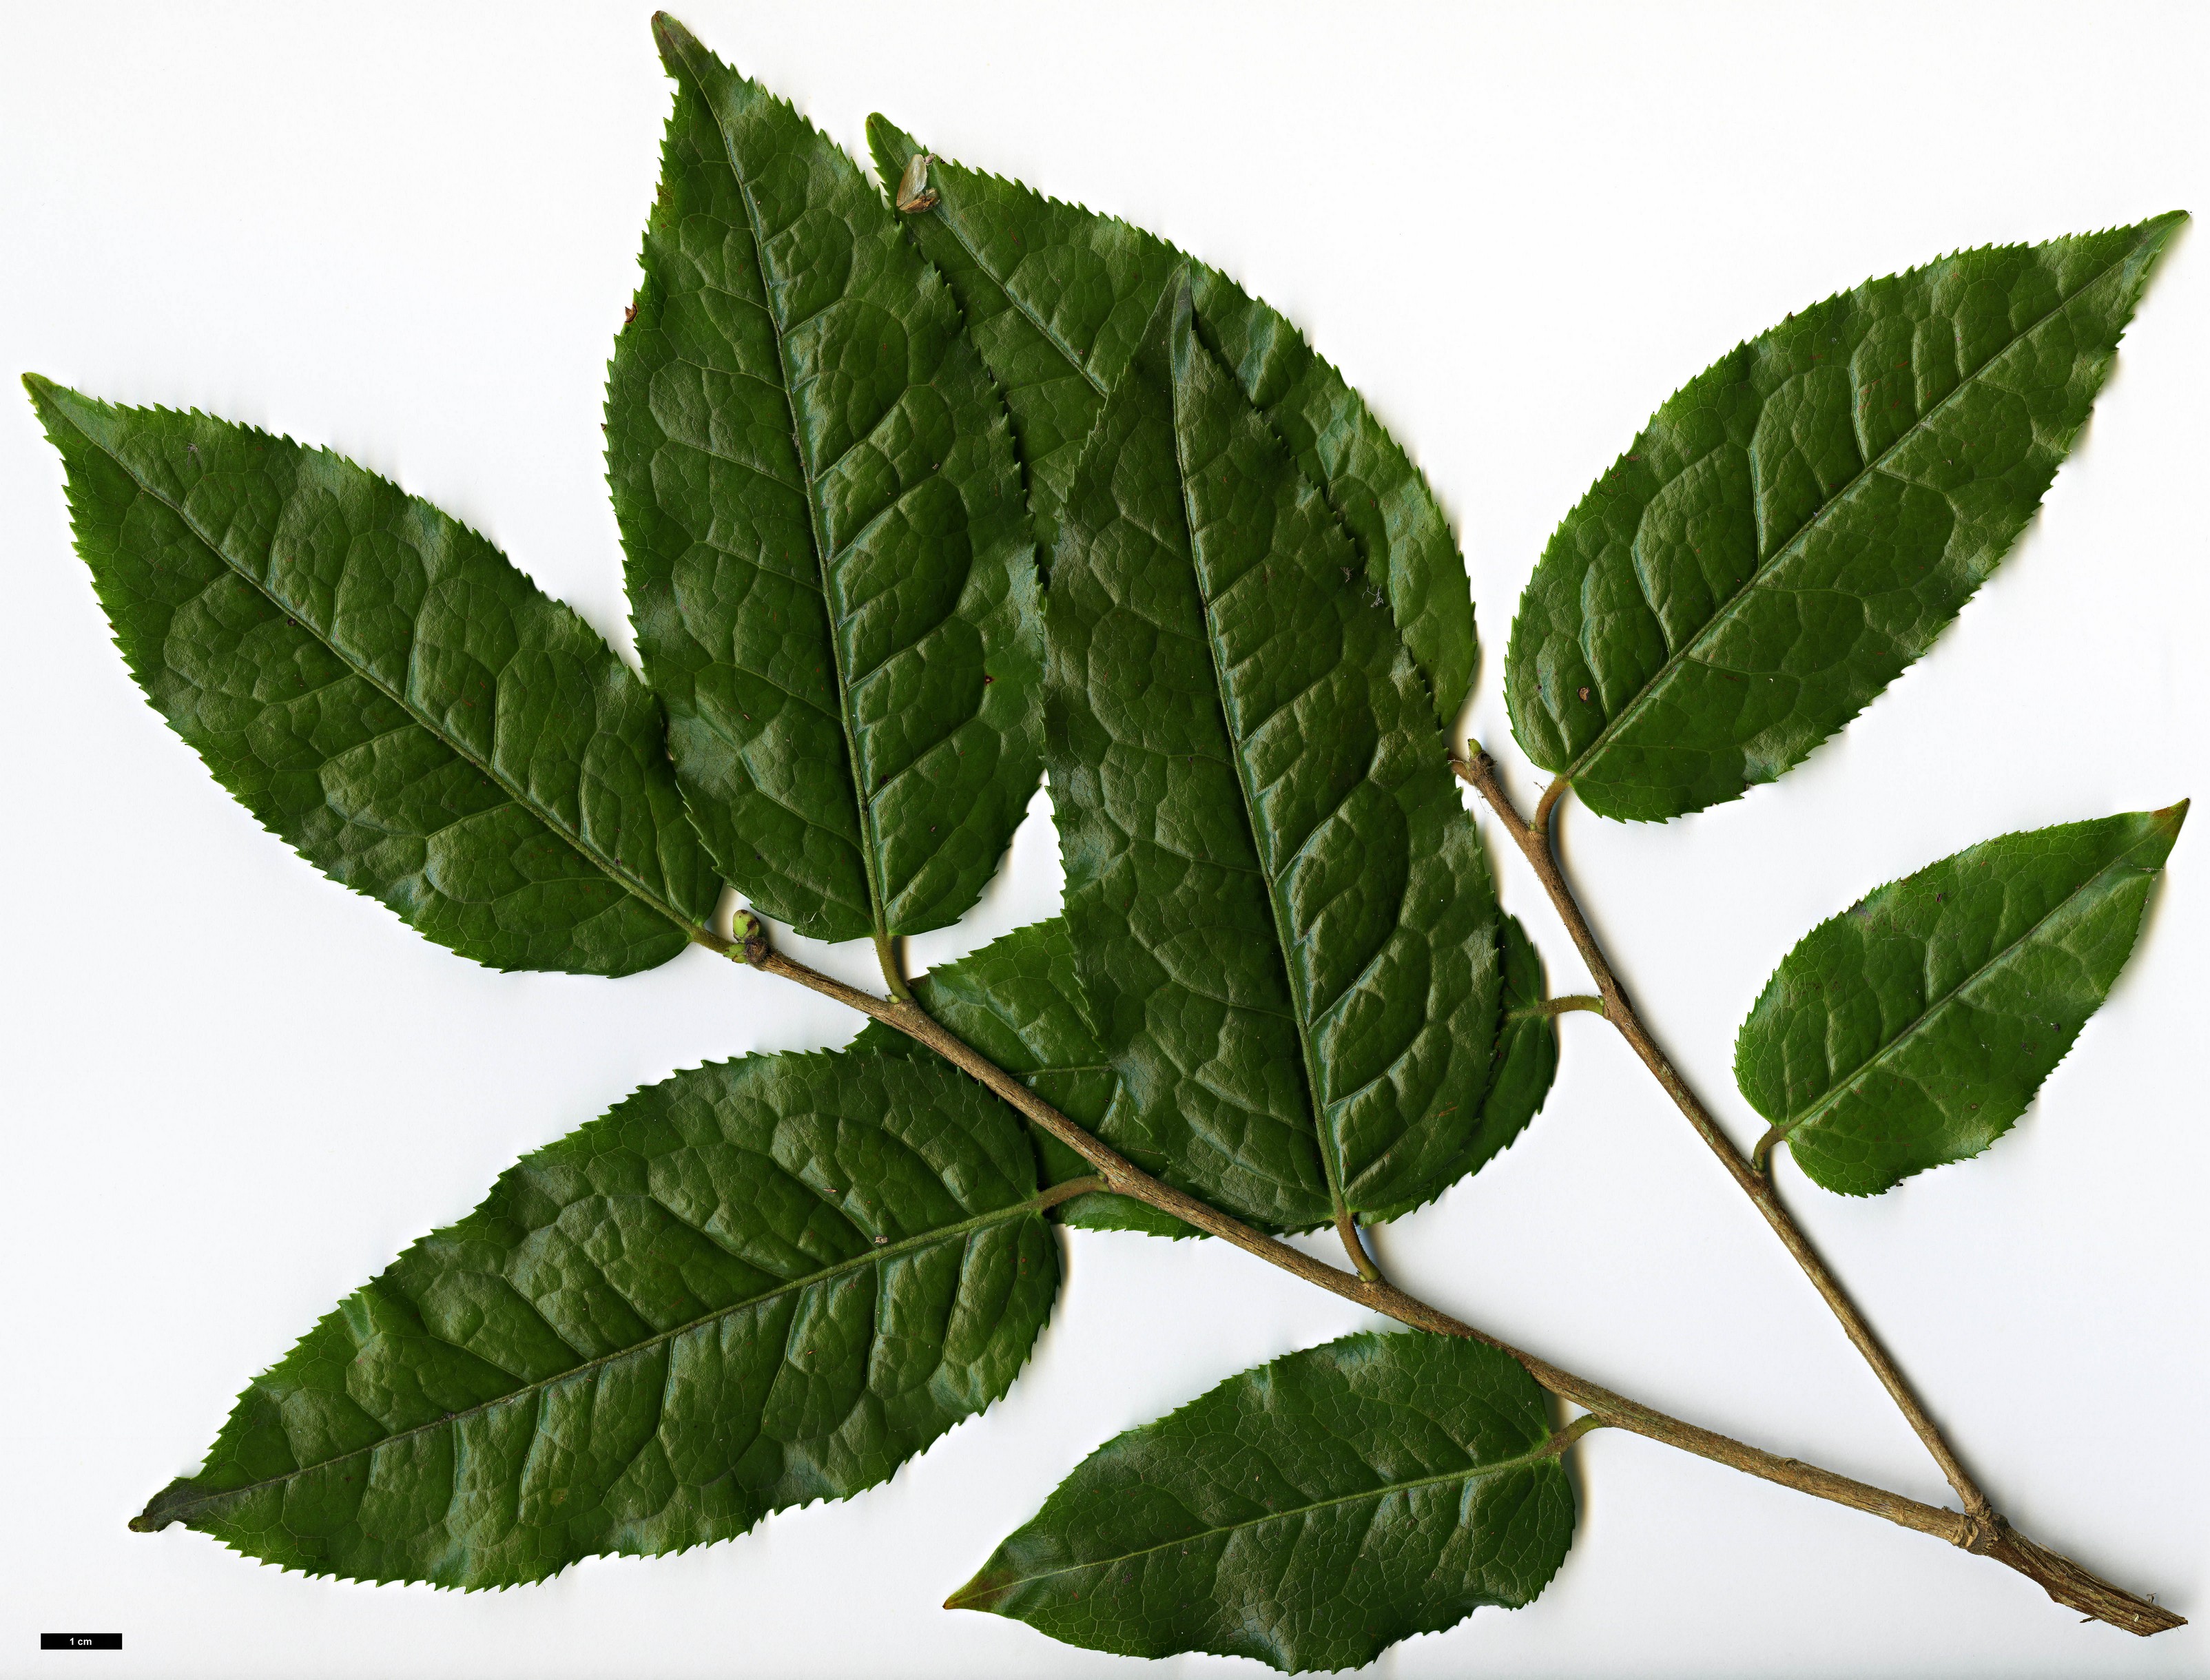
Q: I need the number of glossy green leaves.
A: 9